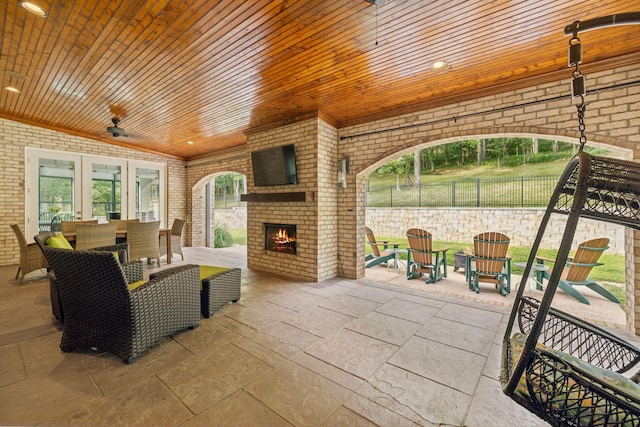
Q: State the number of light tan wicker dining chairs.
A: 6